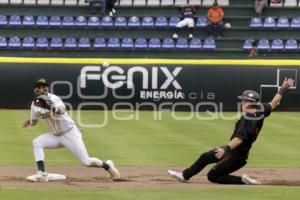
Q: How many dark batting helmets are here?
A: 1